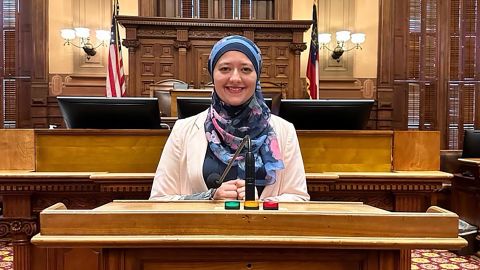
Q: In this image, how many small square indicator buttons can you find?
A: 3